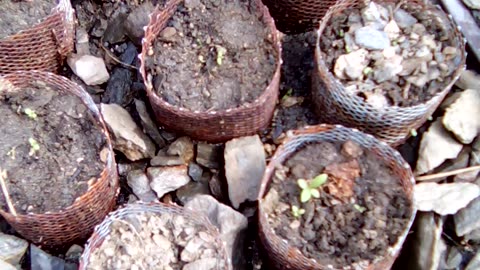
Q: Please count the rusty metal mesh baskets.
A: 7